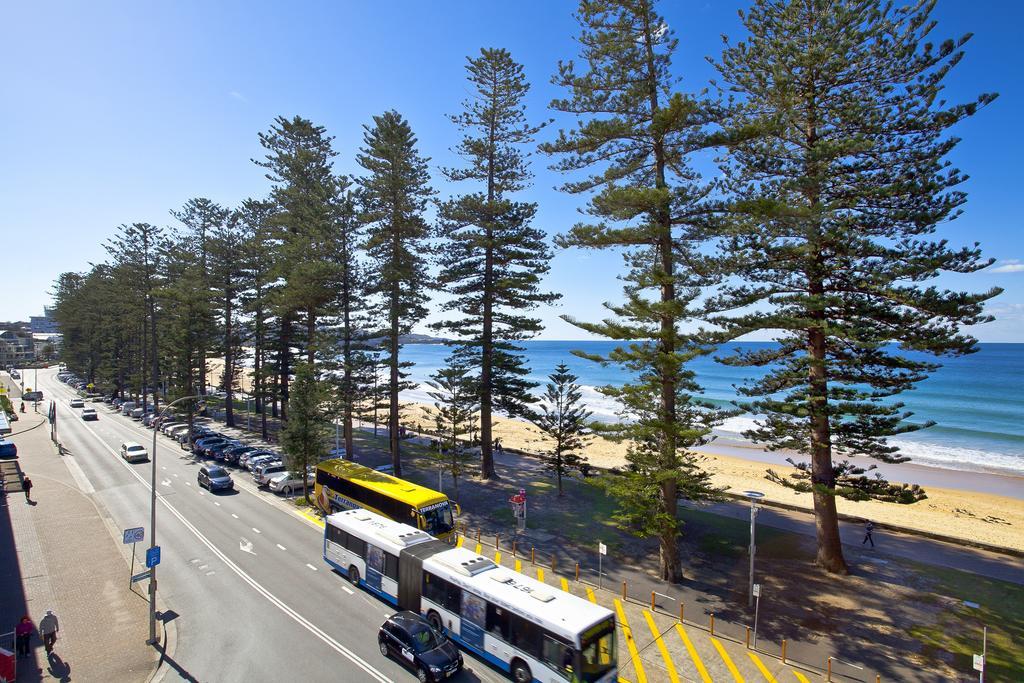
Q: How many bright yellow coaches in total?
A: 1